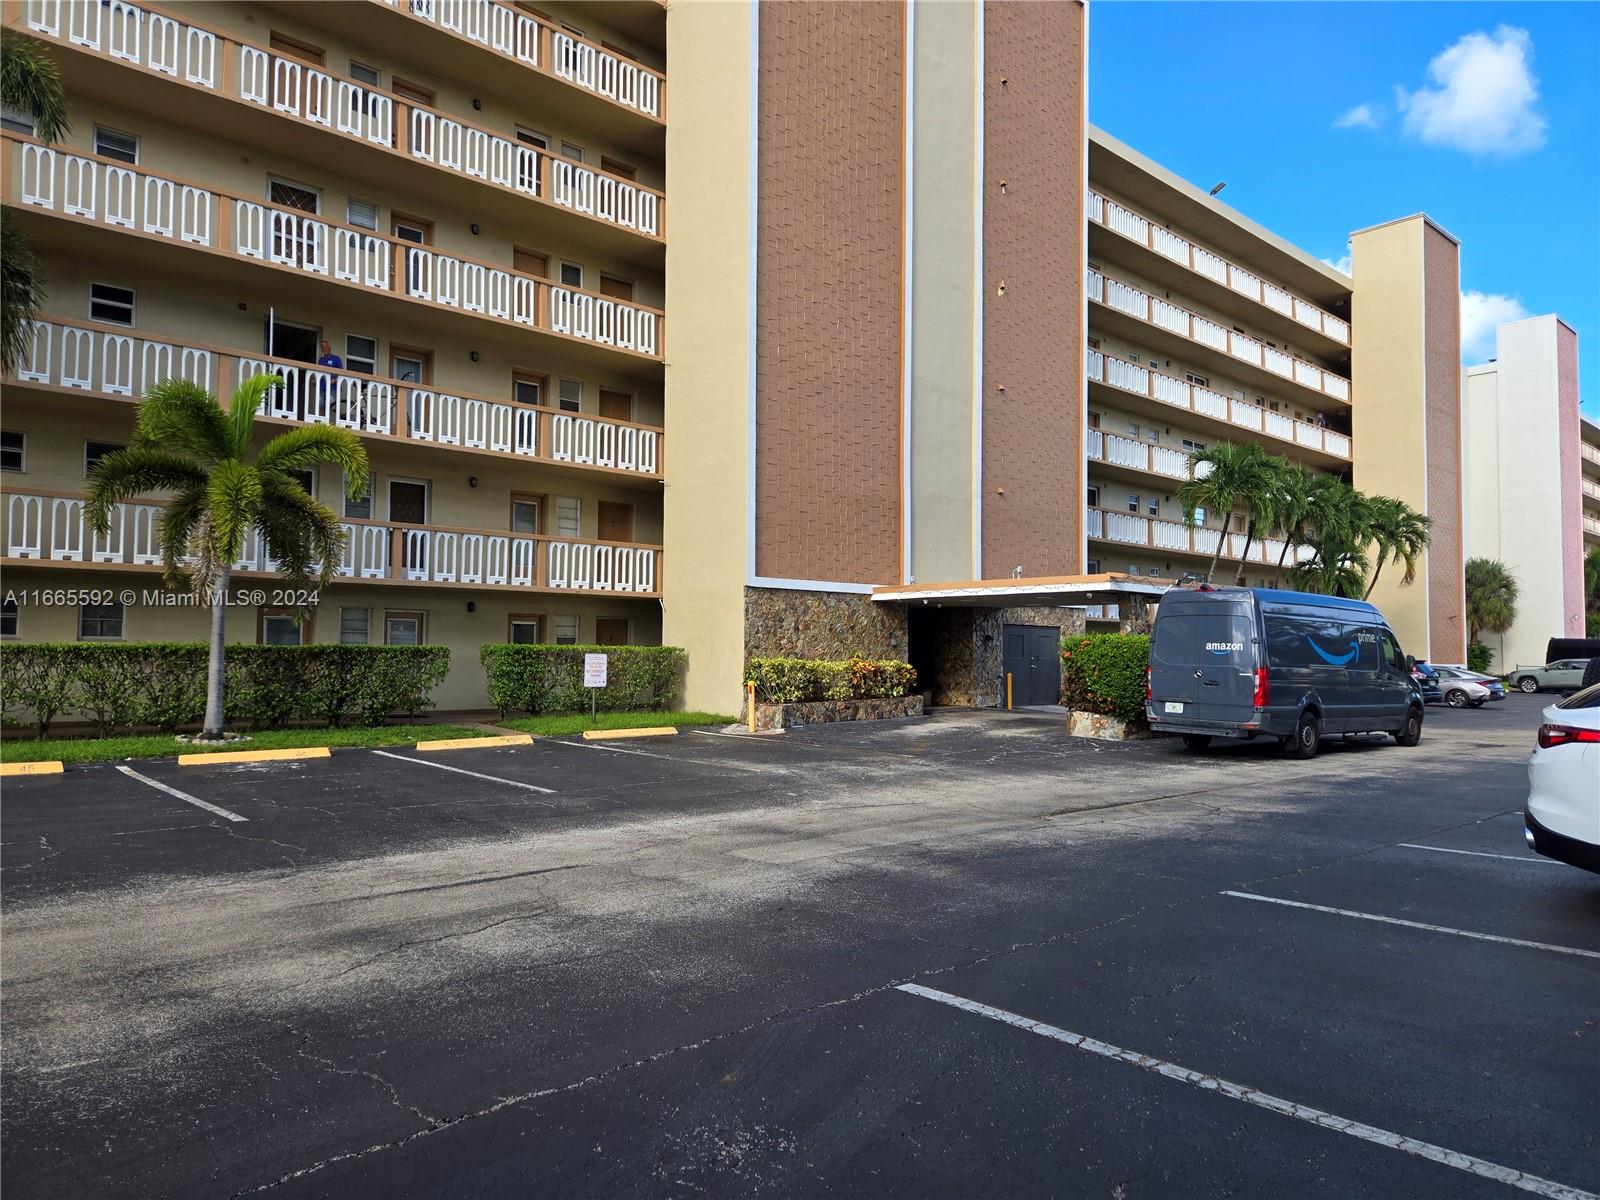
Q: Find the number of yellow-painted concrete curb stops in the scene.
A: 4